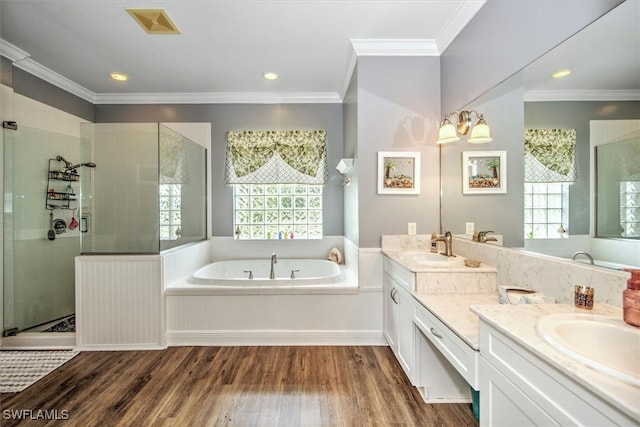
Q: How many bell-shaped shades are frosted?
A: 2